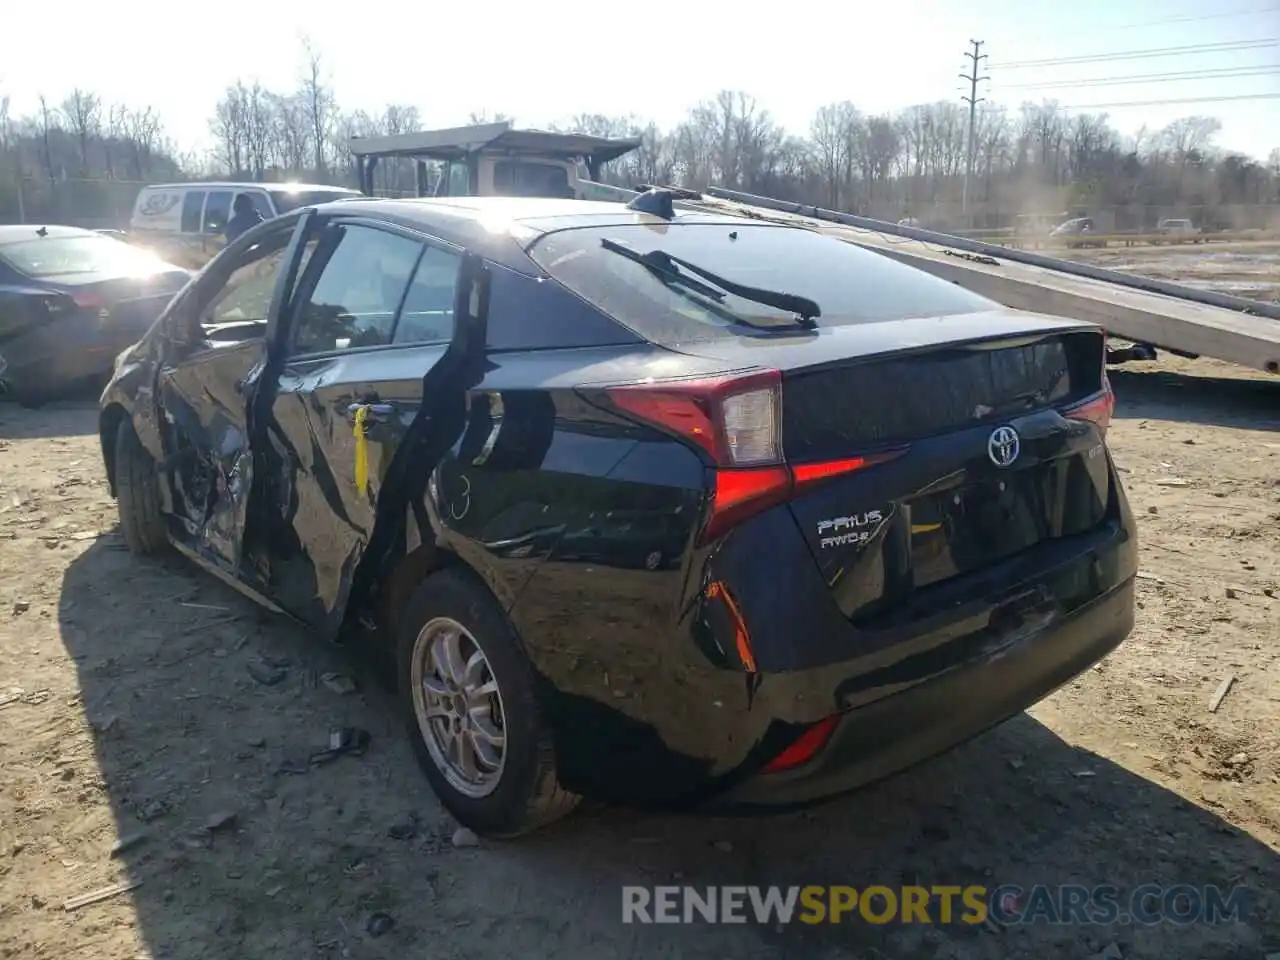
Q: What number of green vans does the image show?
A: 0